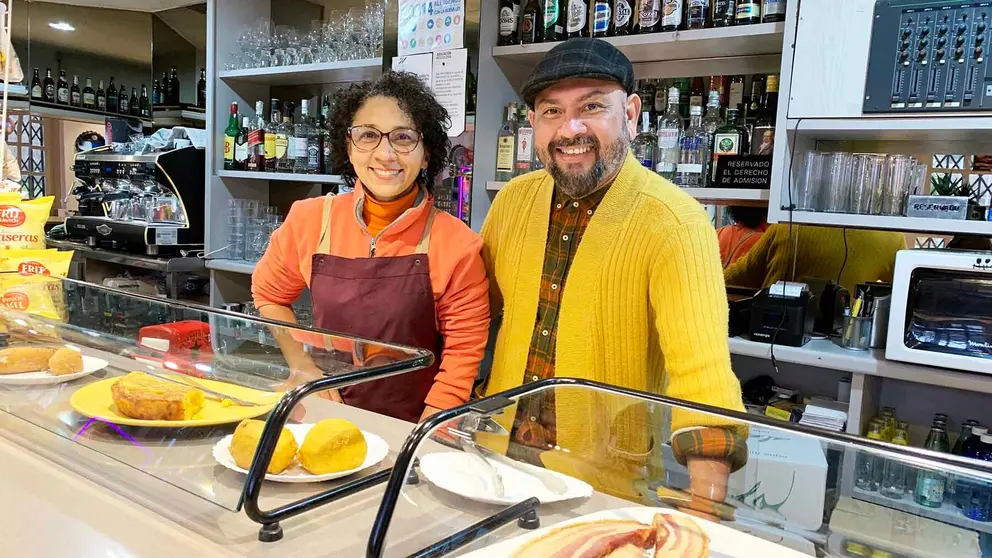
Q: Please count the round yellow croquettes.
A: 2